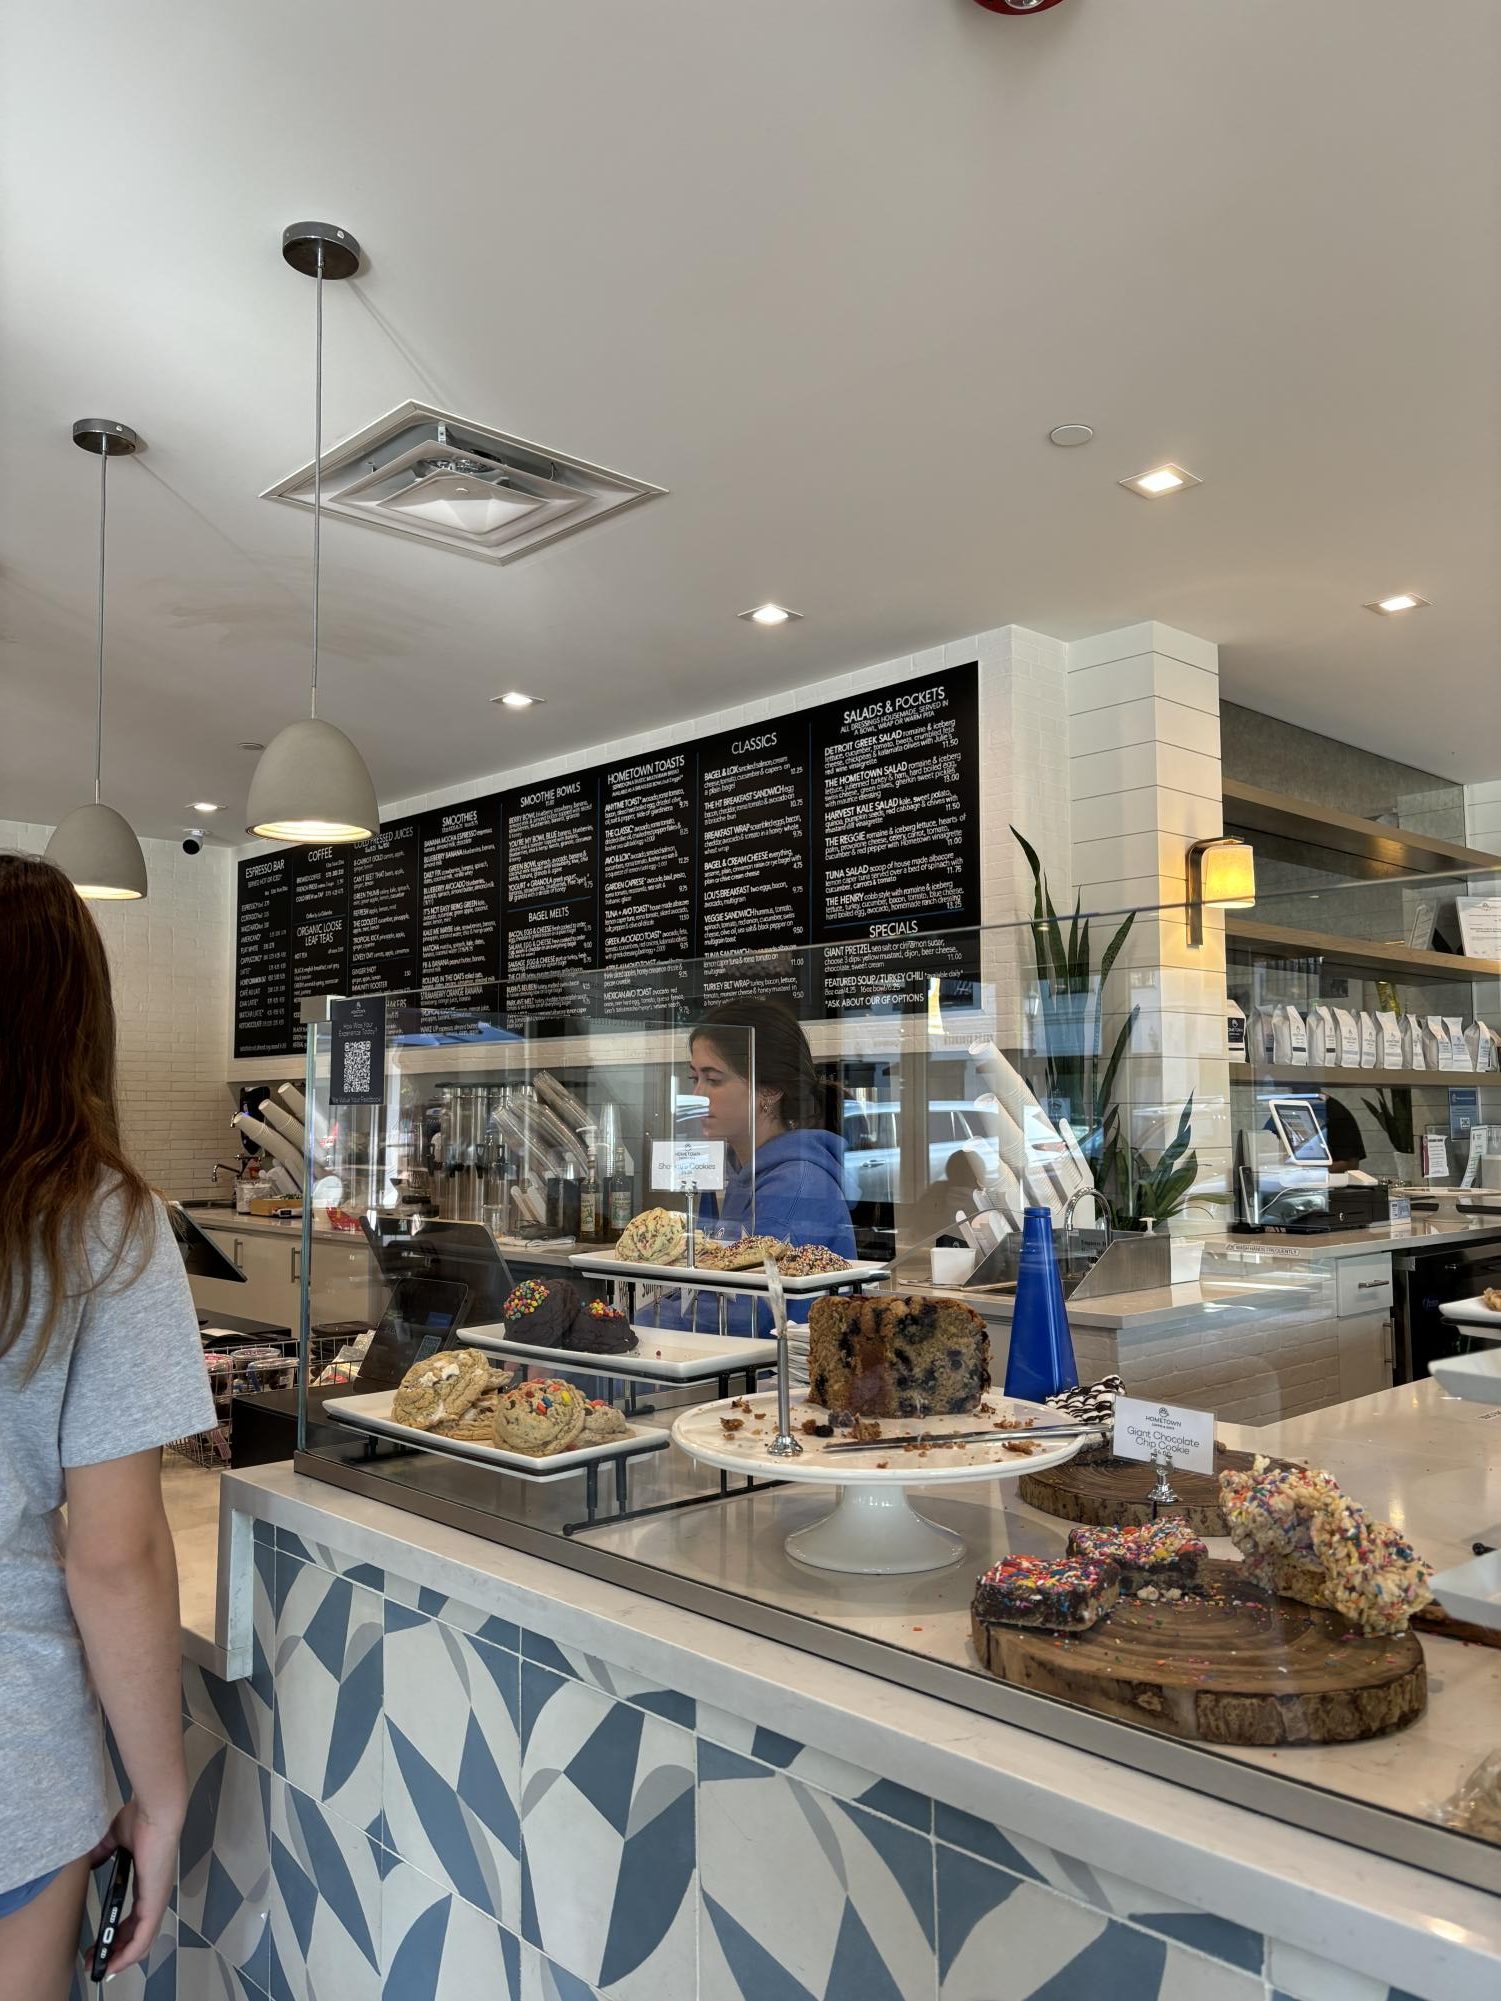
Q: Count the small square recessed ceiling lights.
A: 5